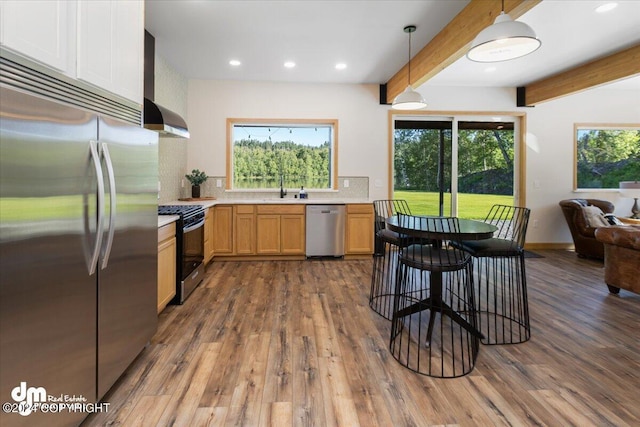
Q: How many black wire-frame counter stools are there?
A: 3